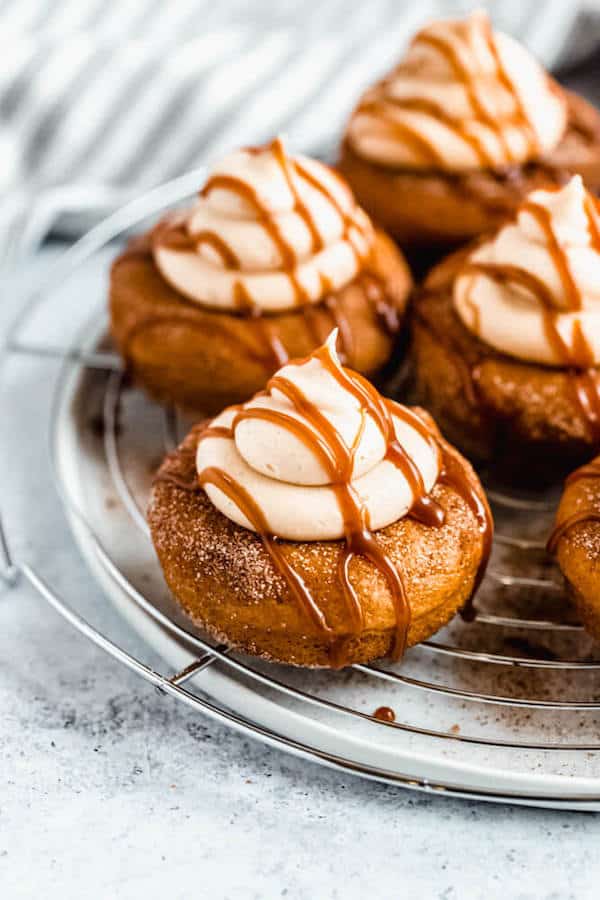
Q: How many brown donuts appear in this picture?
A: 5